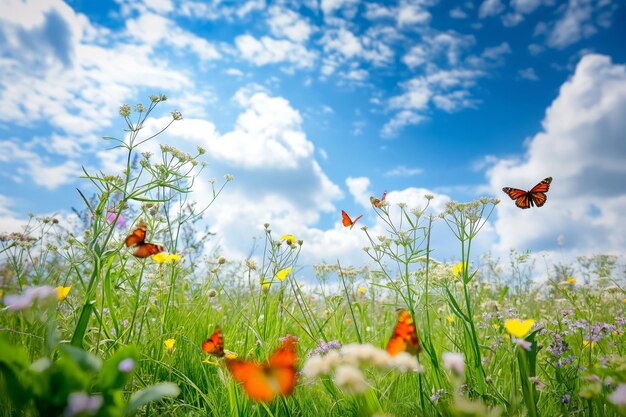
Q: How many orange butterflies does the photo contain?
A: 7